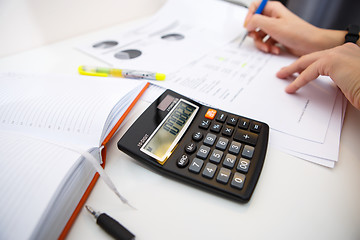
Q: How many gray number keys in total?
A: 11